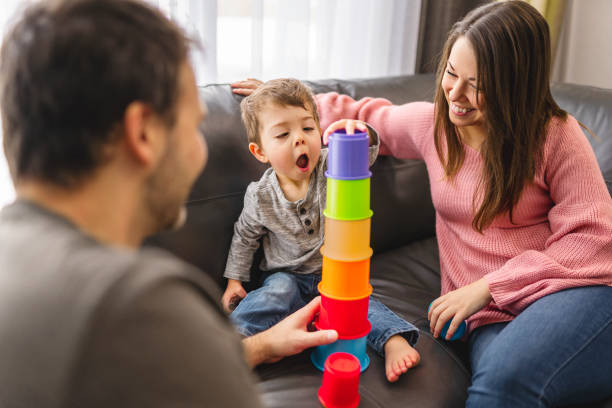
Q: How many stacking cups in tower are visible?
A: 6